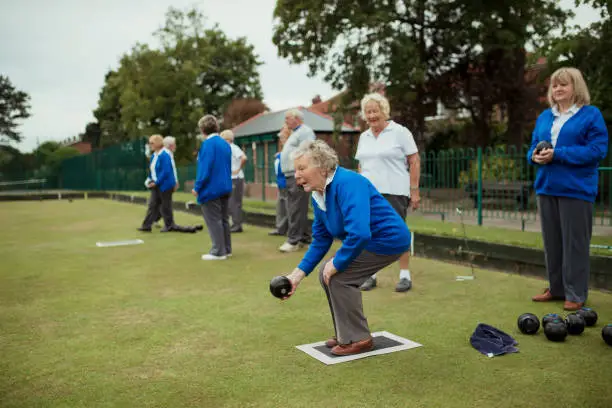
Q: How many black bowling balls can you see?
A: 8